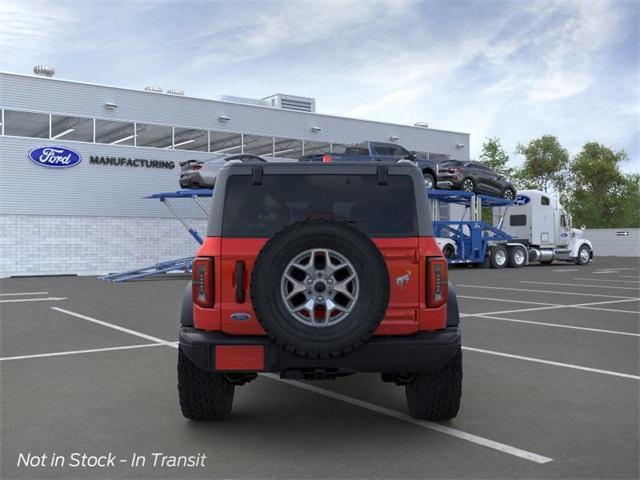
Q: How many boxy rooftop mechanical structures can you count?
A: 1